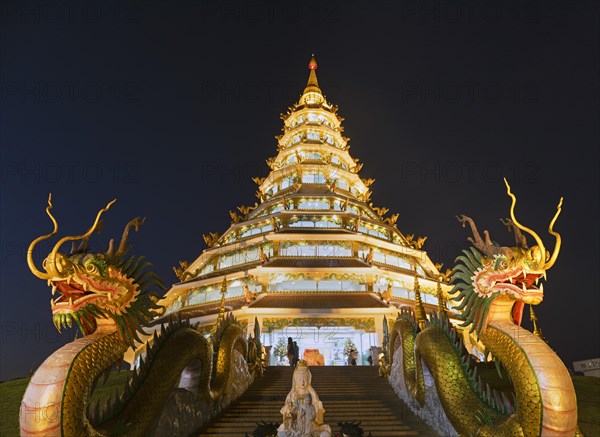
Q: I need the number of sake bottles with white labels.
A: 0